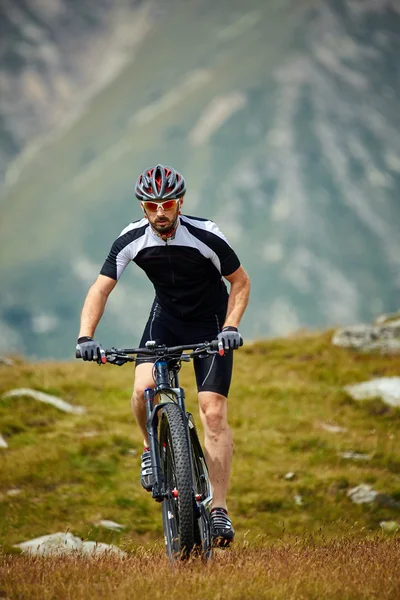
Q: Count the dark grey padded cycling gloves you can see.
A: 2